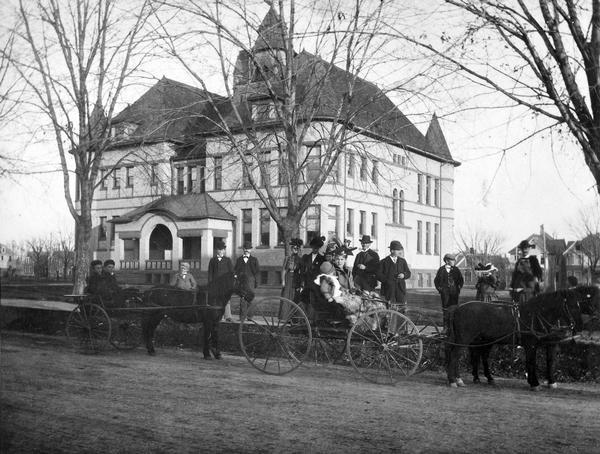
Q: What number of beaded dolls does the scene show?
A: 0